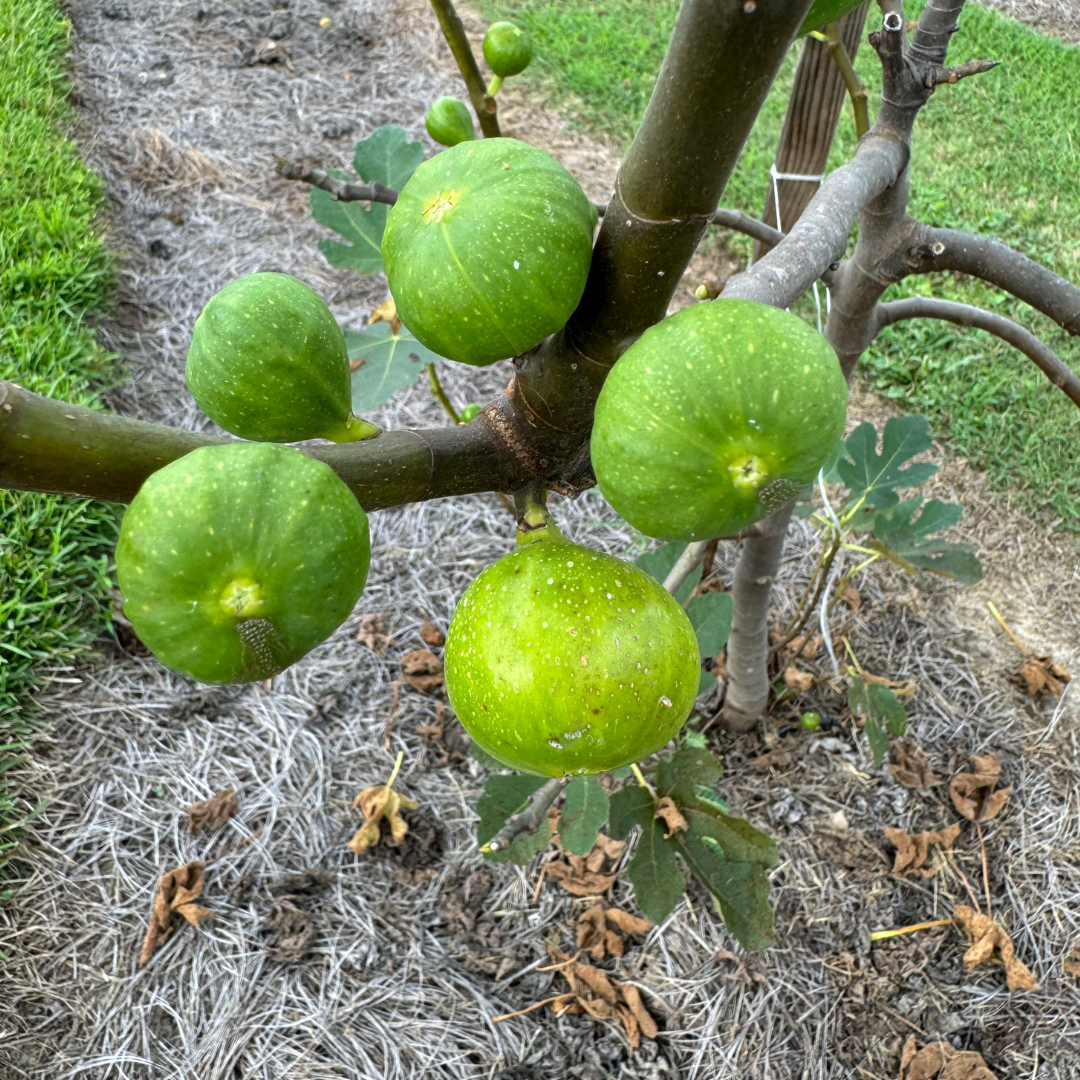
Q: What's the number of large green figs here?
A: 5